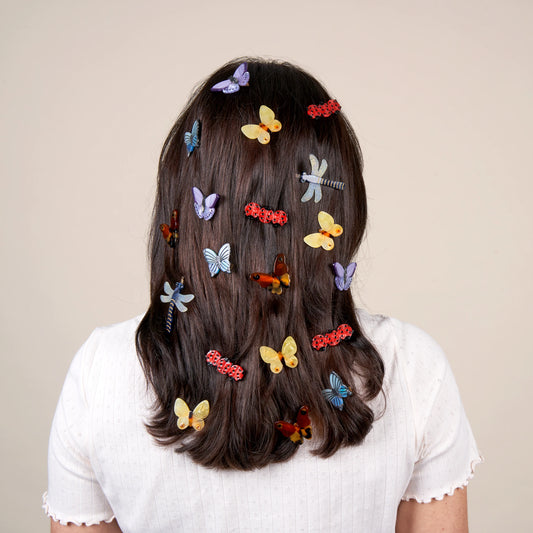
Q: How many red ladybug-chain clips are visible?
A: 4